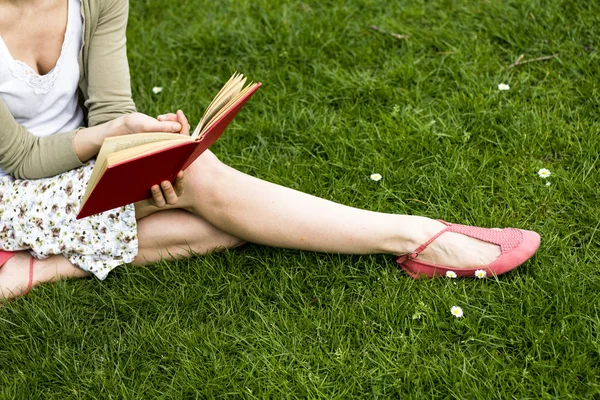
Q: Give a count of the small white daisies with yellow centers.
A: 7